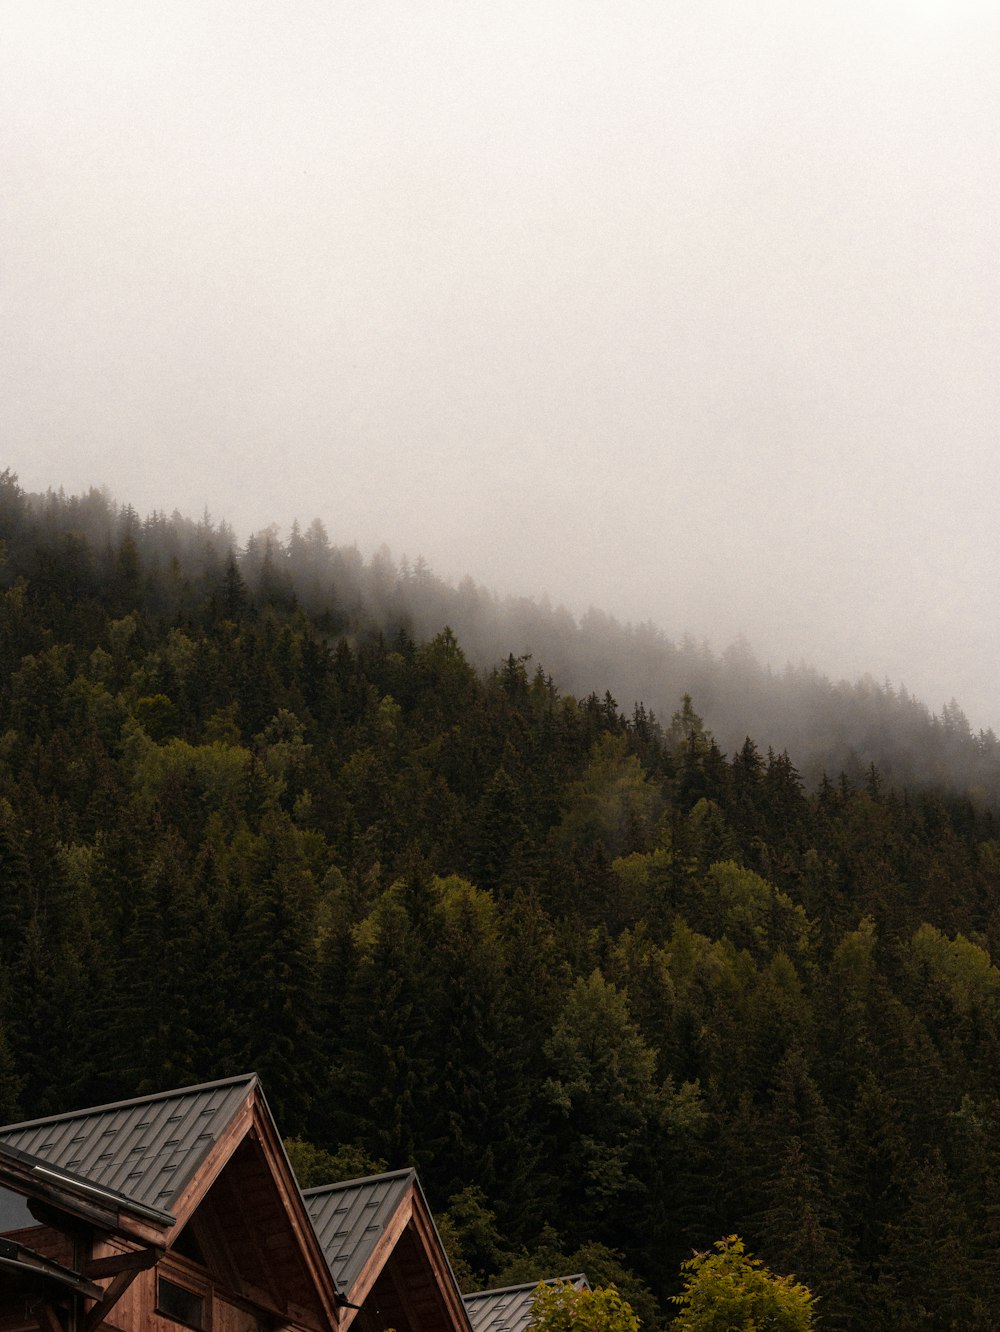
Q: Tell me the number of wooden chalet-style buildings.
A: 3